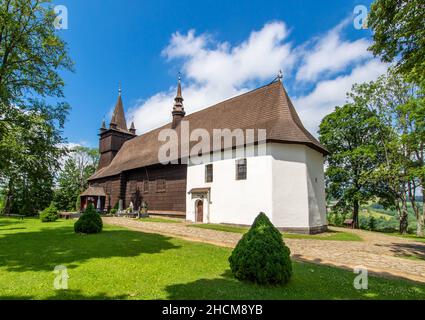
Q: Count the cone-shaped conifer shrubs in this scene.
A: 3